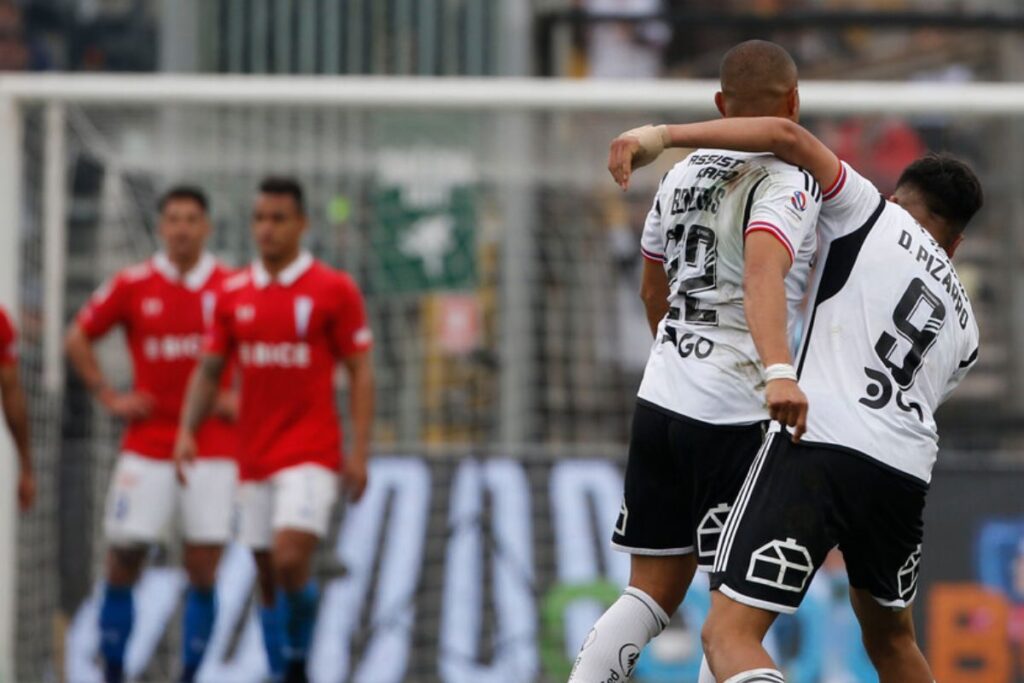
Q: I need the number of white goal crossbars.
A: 1